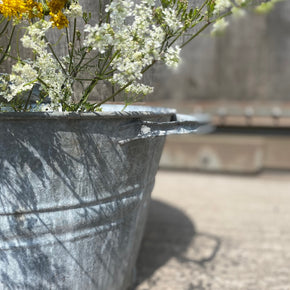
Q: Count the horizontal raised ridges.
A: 2